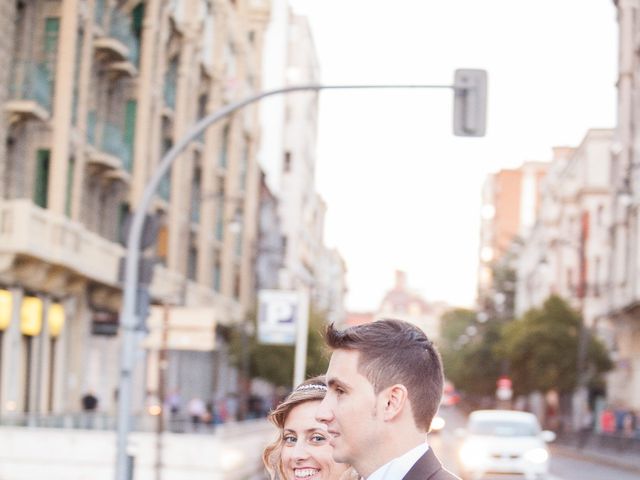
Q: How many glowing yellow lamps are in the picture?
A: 3